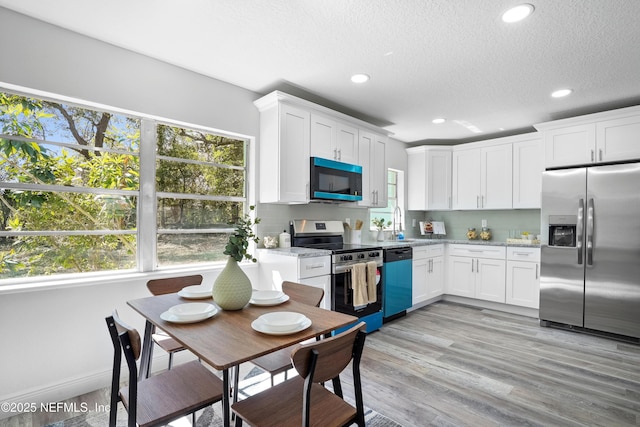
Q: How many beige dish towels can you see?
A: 2